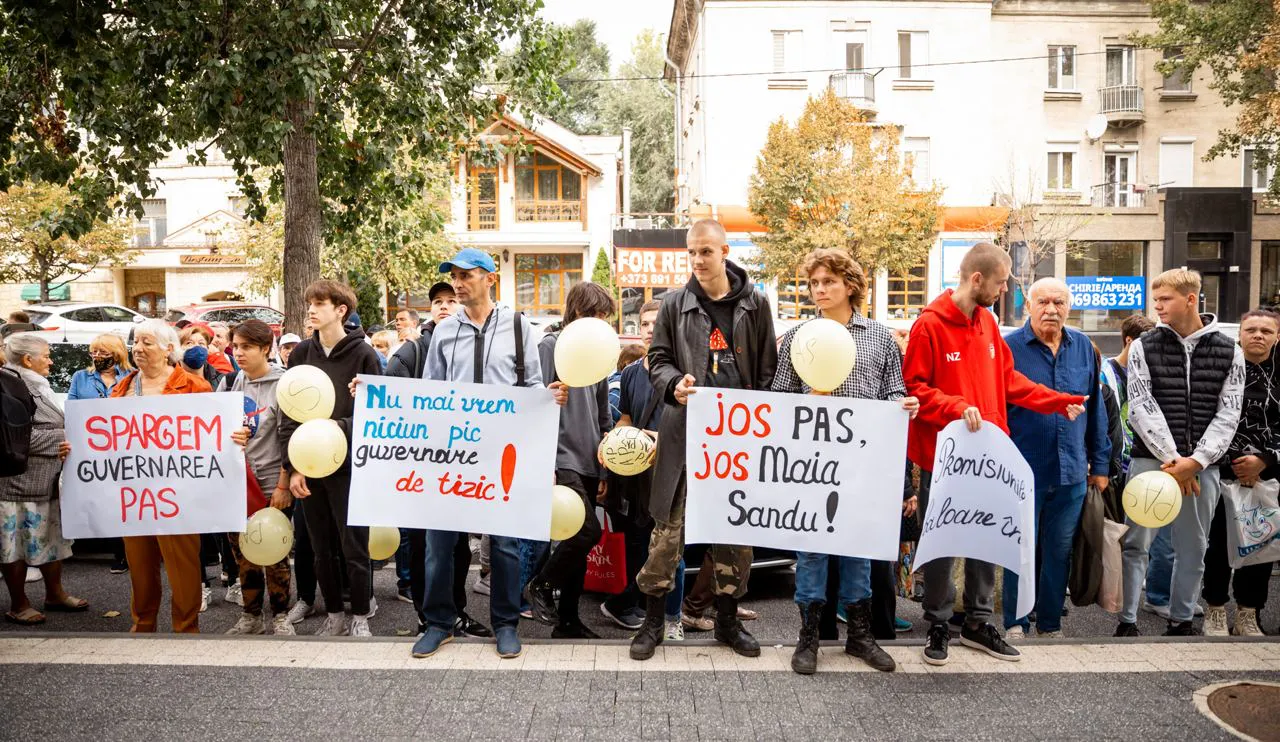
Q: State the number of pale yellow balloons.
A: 9